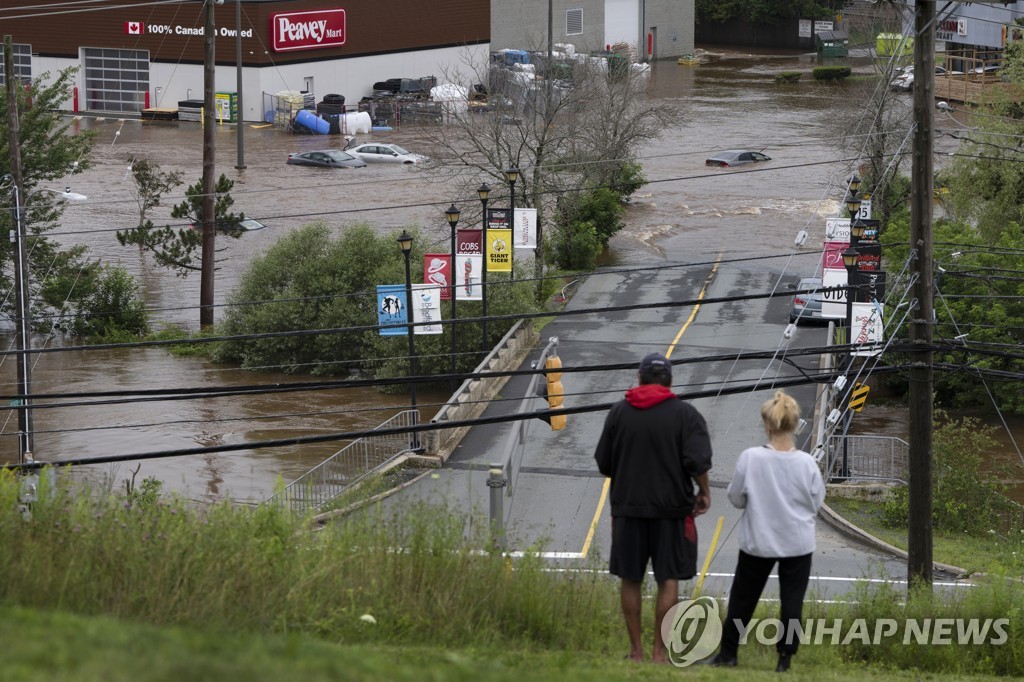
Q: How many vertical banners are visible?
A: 15